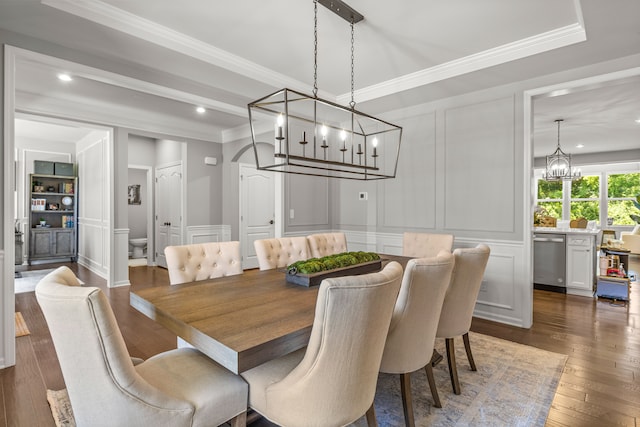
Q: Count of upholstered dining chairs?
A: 8